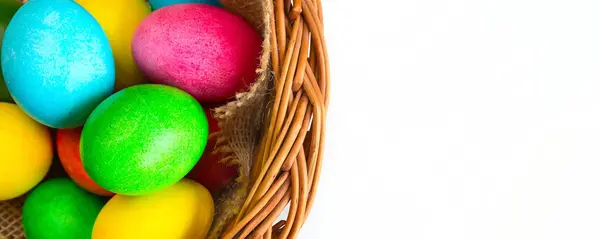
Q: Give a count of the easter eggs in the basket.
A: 11